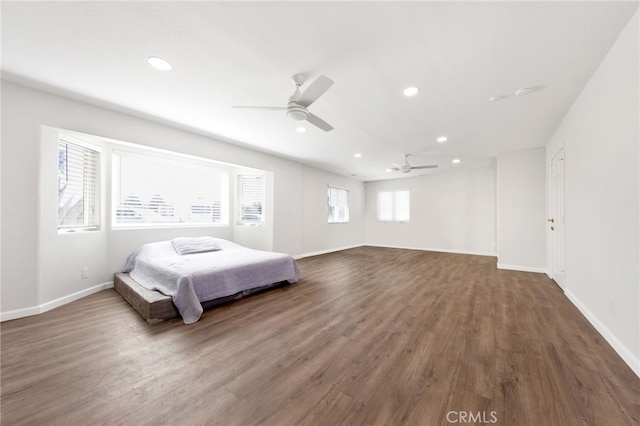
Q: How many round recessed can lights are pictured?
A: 7